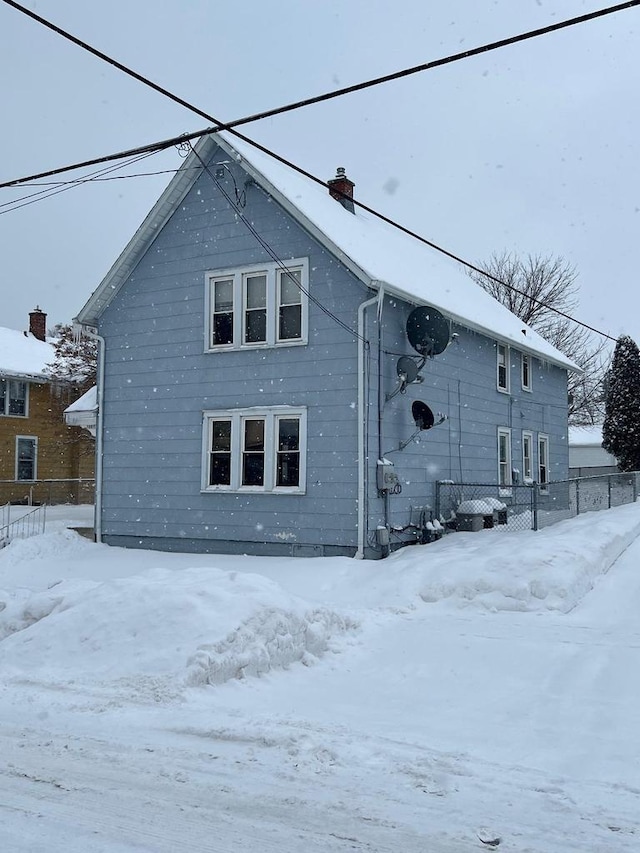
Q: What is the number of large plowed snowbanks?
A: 2